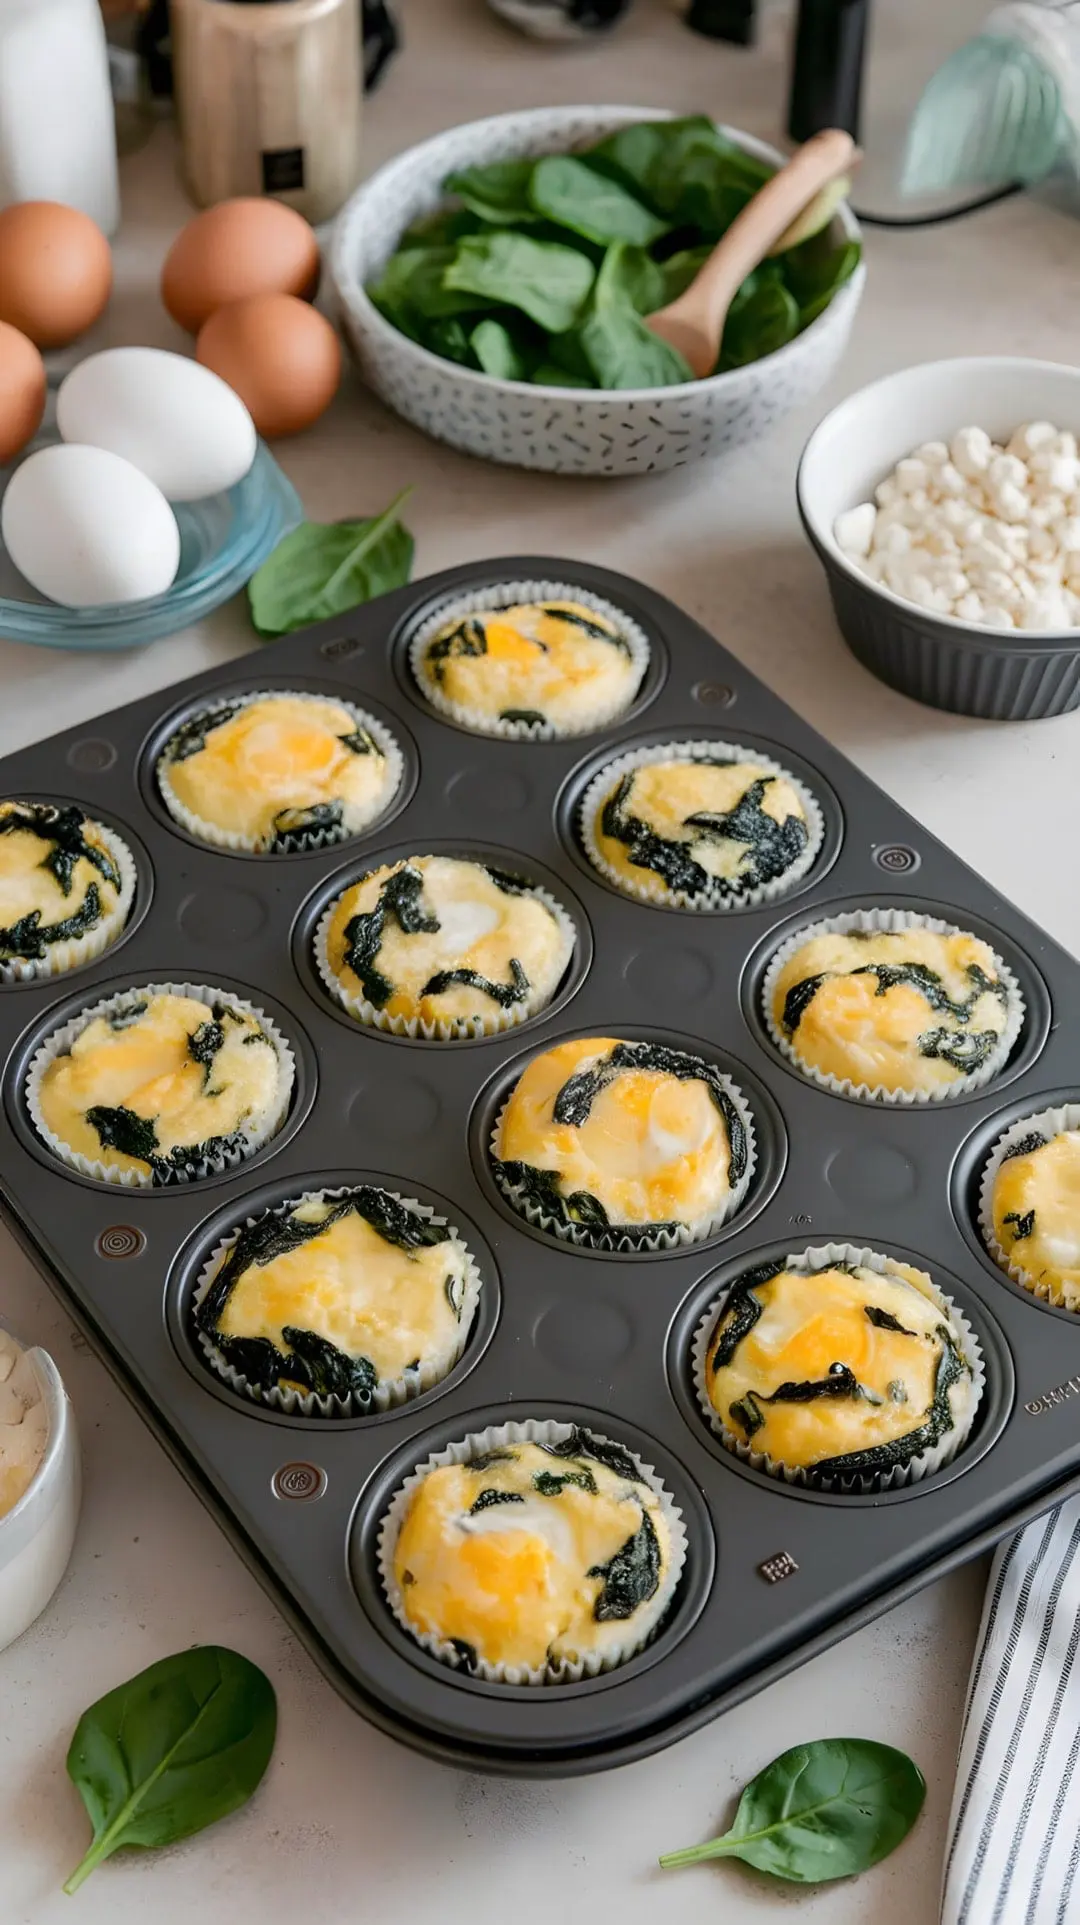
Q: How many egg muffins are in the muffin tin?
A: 12